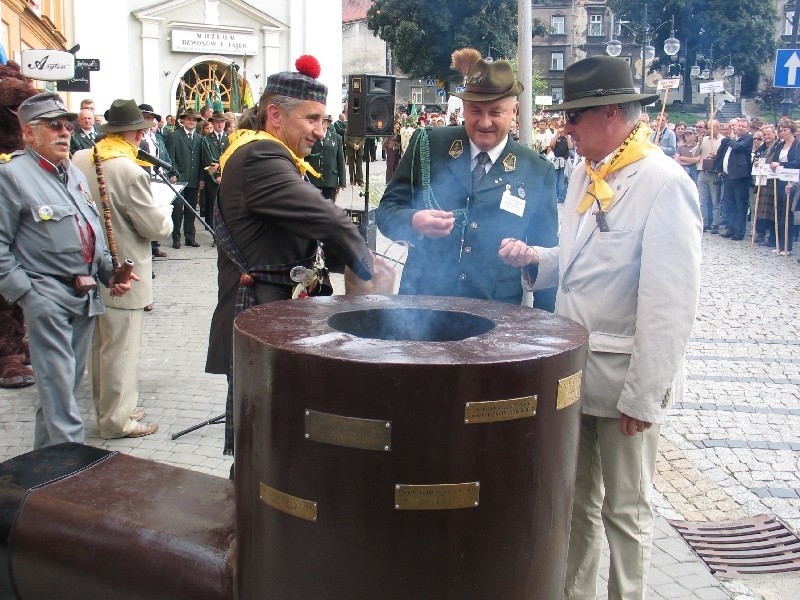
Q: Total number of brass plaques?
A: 5